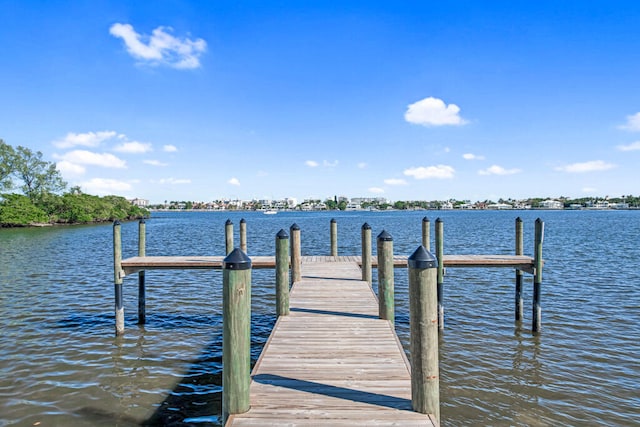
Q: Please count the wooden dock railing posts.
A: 15